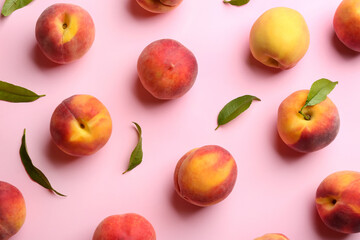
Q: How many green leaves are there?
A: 7